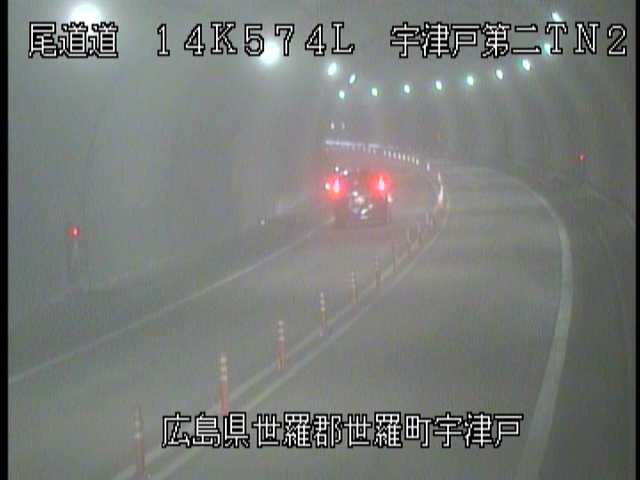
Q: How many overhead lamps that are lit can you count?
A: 13